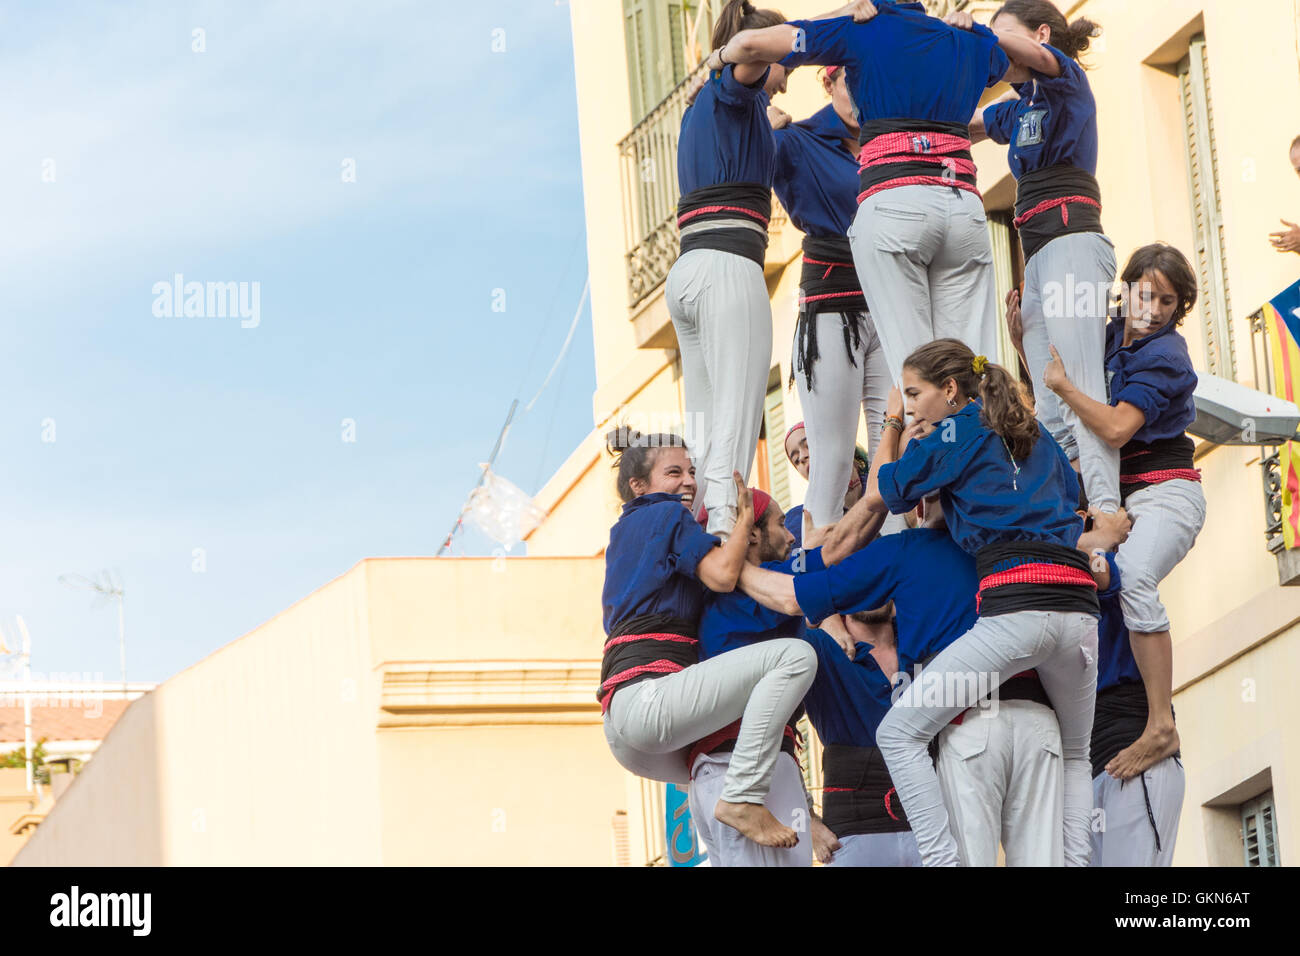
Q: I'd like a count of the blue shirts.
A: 12